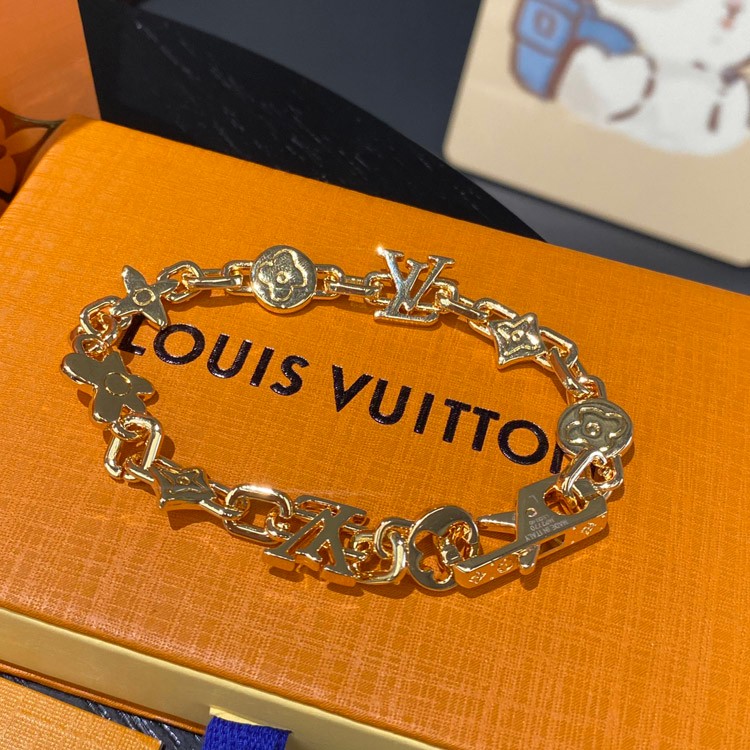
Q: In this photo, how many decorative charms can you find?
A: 9